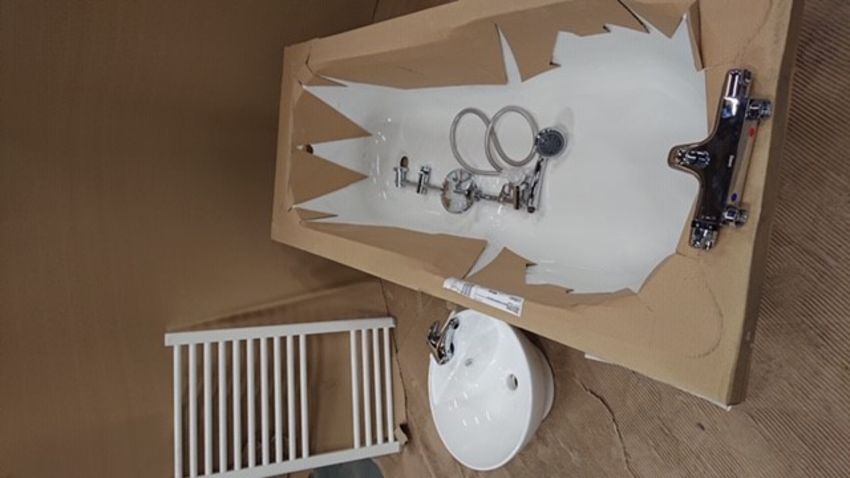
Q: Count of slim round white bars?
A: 14